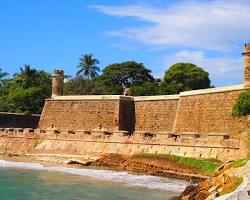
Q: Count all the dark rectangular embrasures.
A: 14